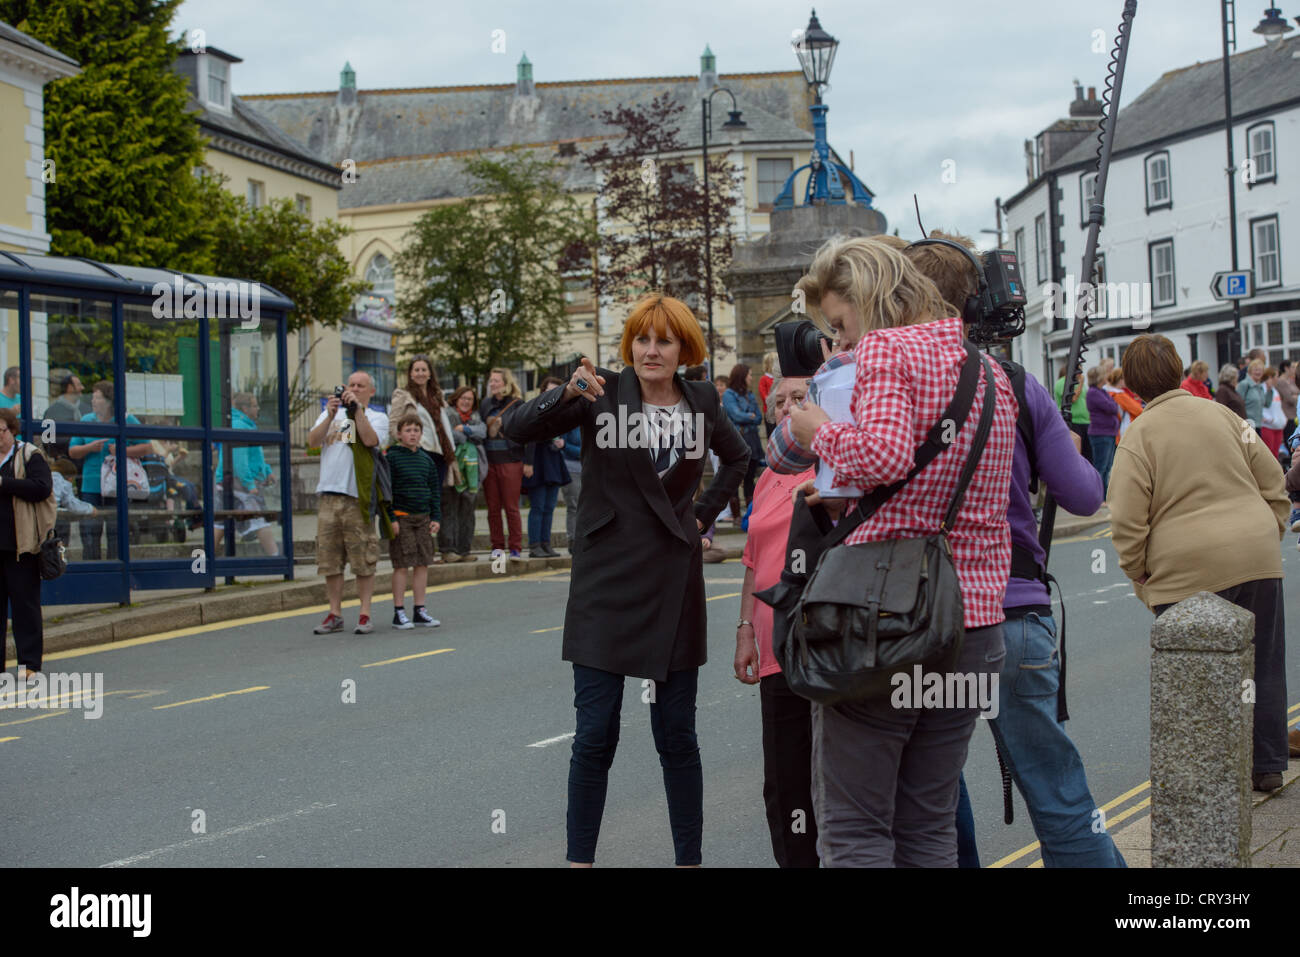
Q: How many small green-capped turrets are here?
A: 3